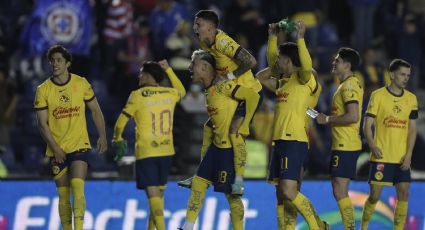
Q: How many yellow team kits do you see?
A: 7